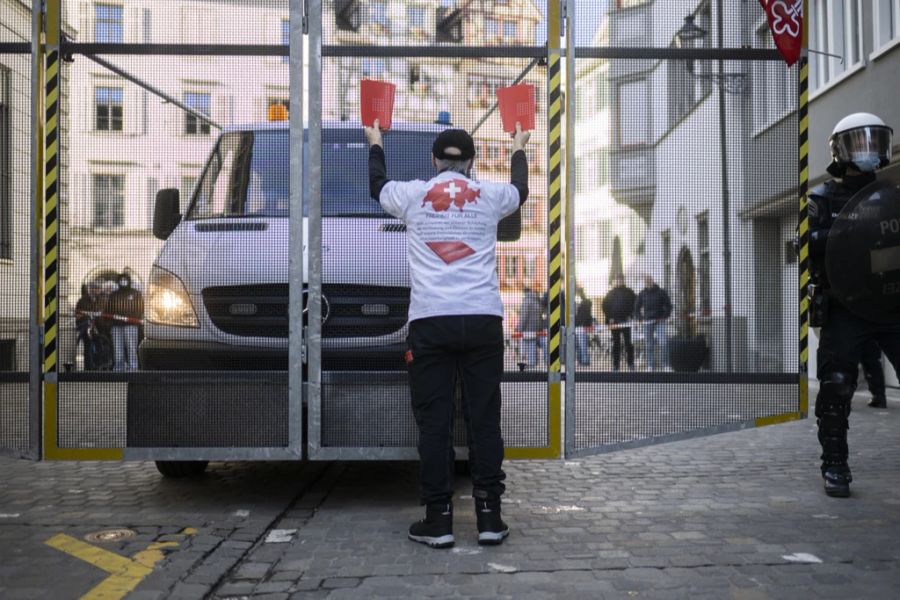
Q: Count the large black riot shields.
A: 1